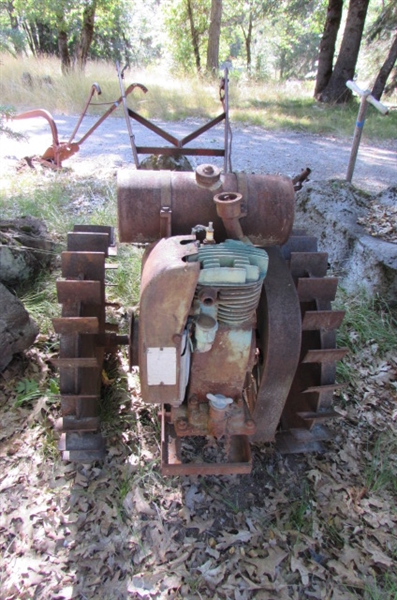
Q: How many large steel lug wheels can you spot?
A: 2